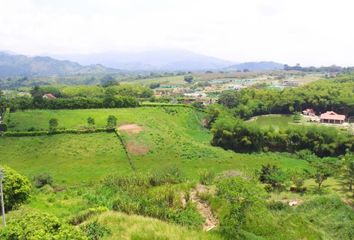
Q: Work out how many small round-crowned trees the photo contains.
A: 3